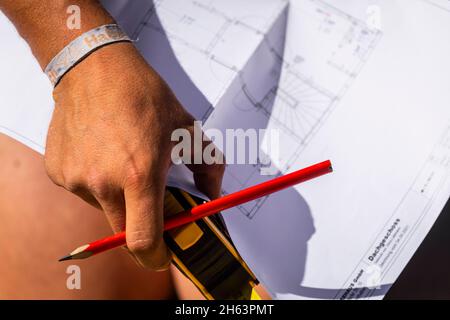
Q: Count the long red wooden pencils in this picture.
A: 1